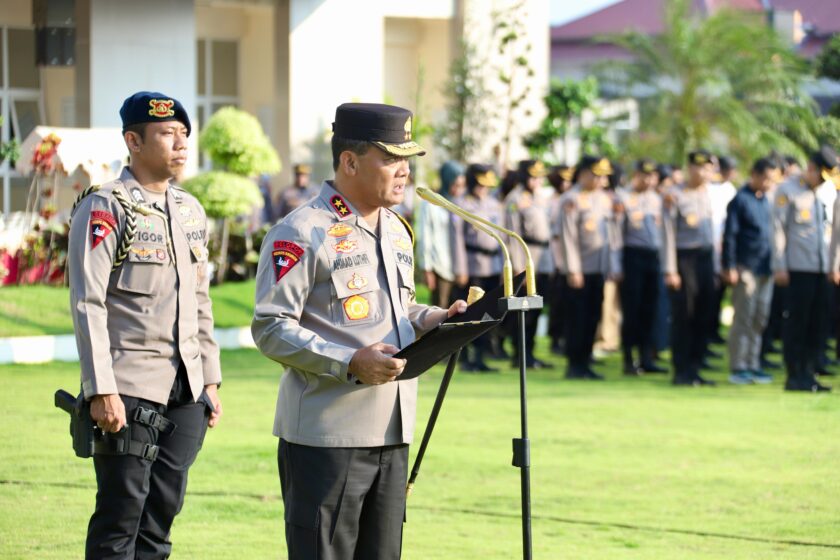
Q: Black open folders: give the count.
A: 1